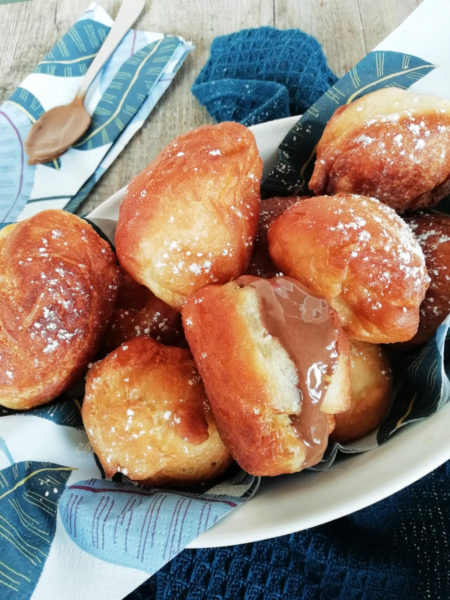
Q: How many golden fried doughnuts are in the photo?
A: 10